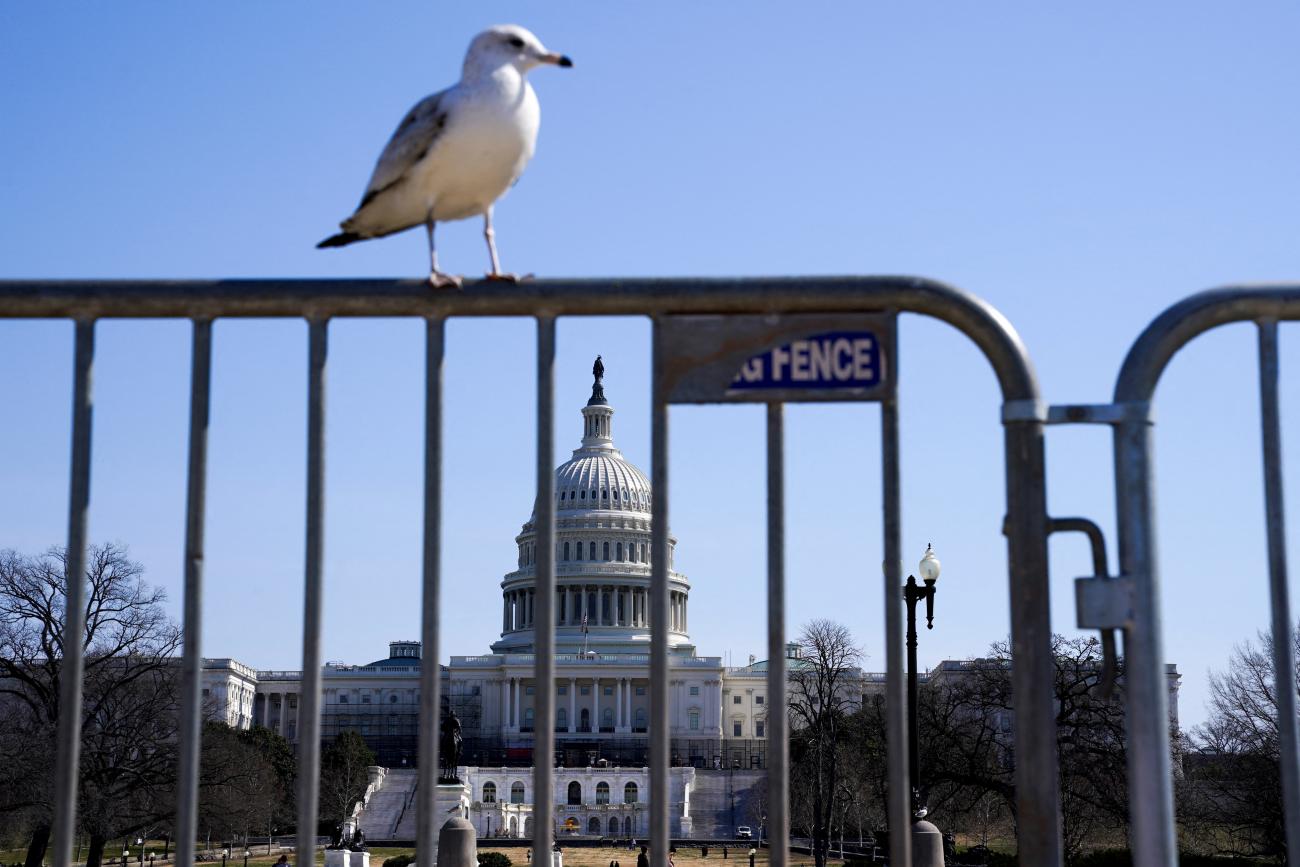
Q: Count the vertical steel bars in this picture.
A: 11